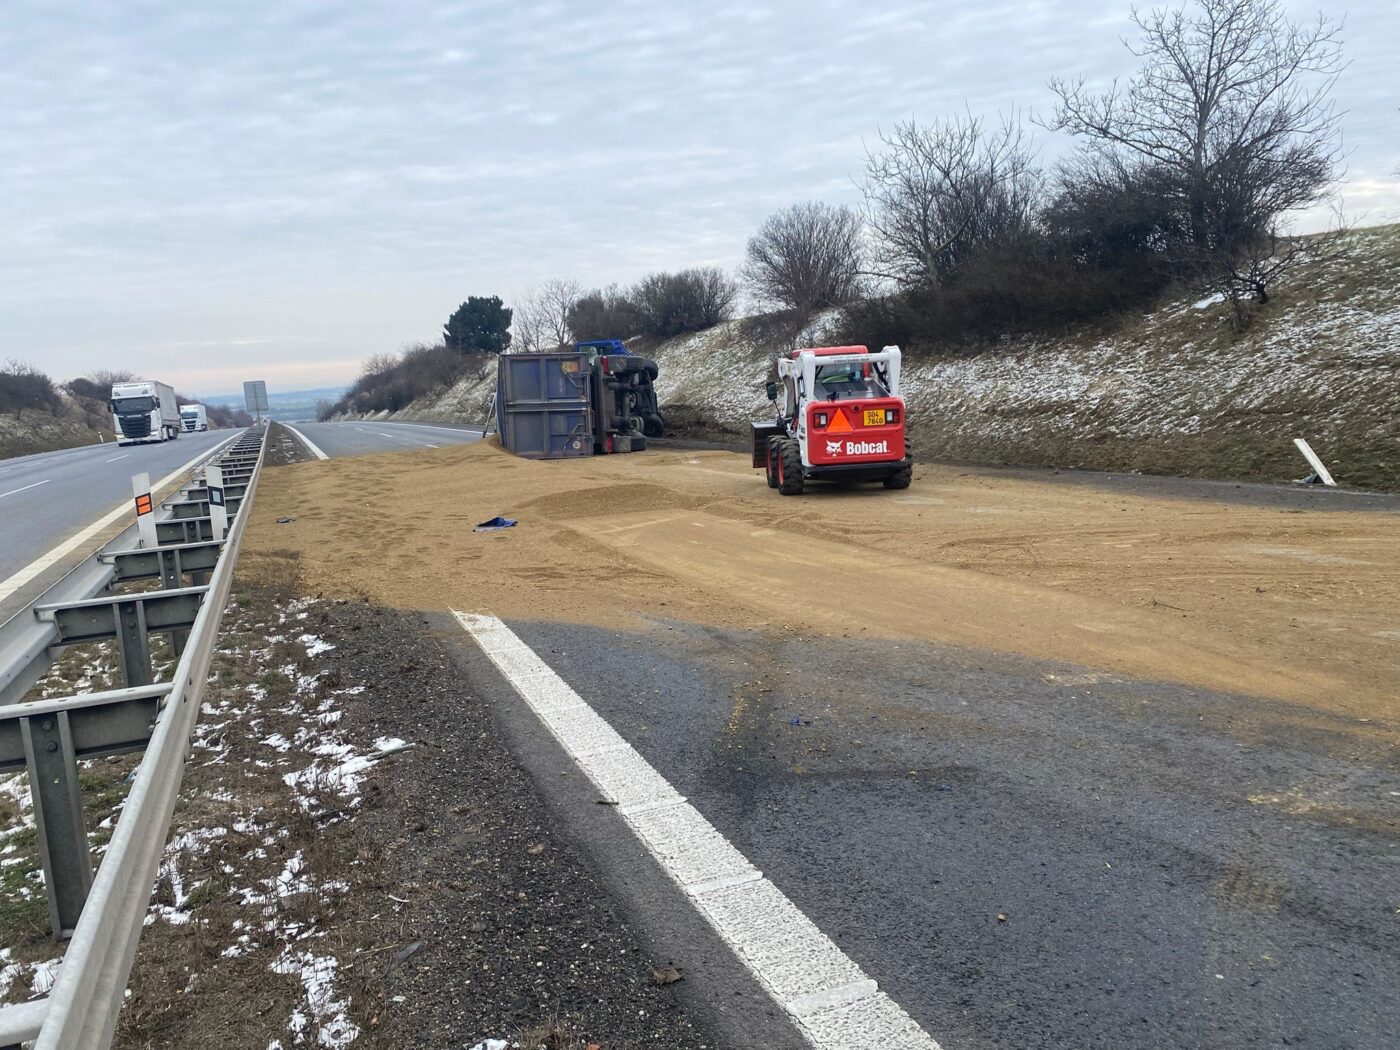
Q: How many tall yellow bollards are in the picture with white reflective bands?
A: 0